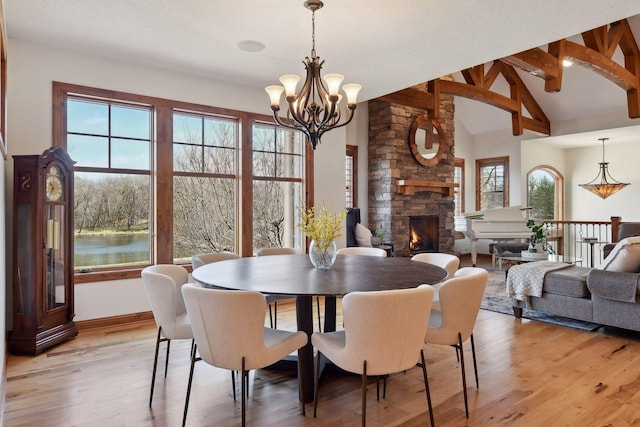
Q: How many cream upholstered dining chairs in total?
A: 8